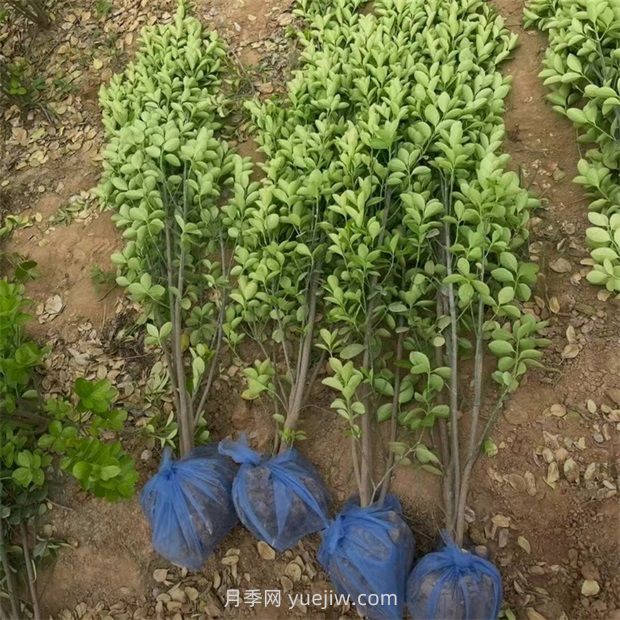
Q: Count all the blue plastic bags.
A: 4